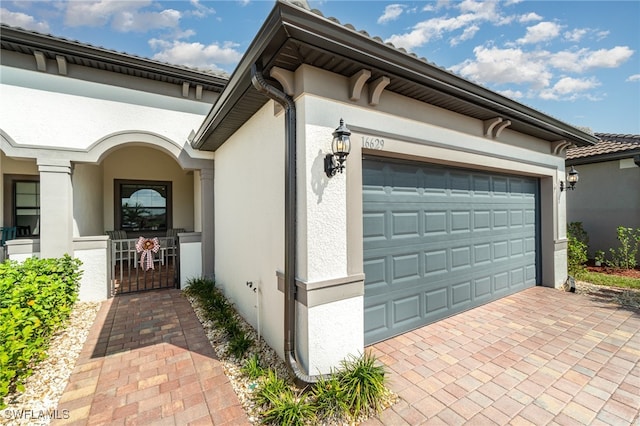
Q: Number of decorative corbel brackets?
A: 11